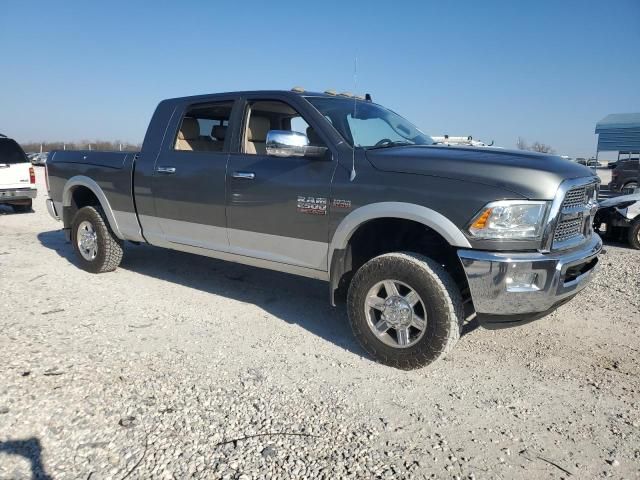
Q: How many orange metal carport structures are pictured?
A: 0